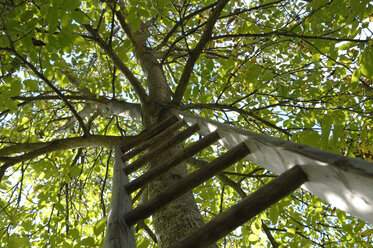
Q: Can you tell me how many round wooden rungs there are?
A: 6